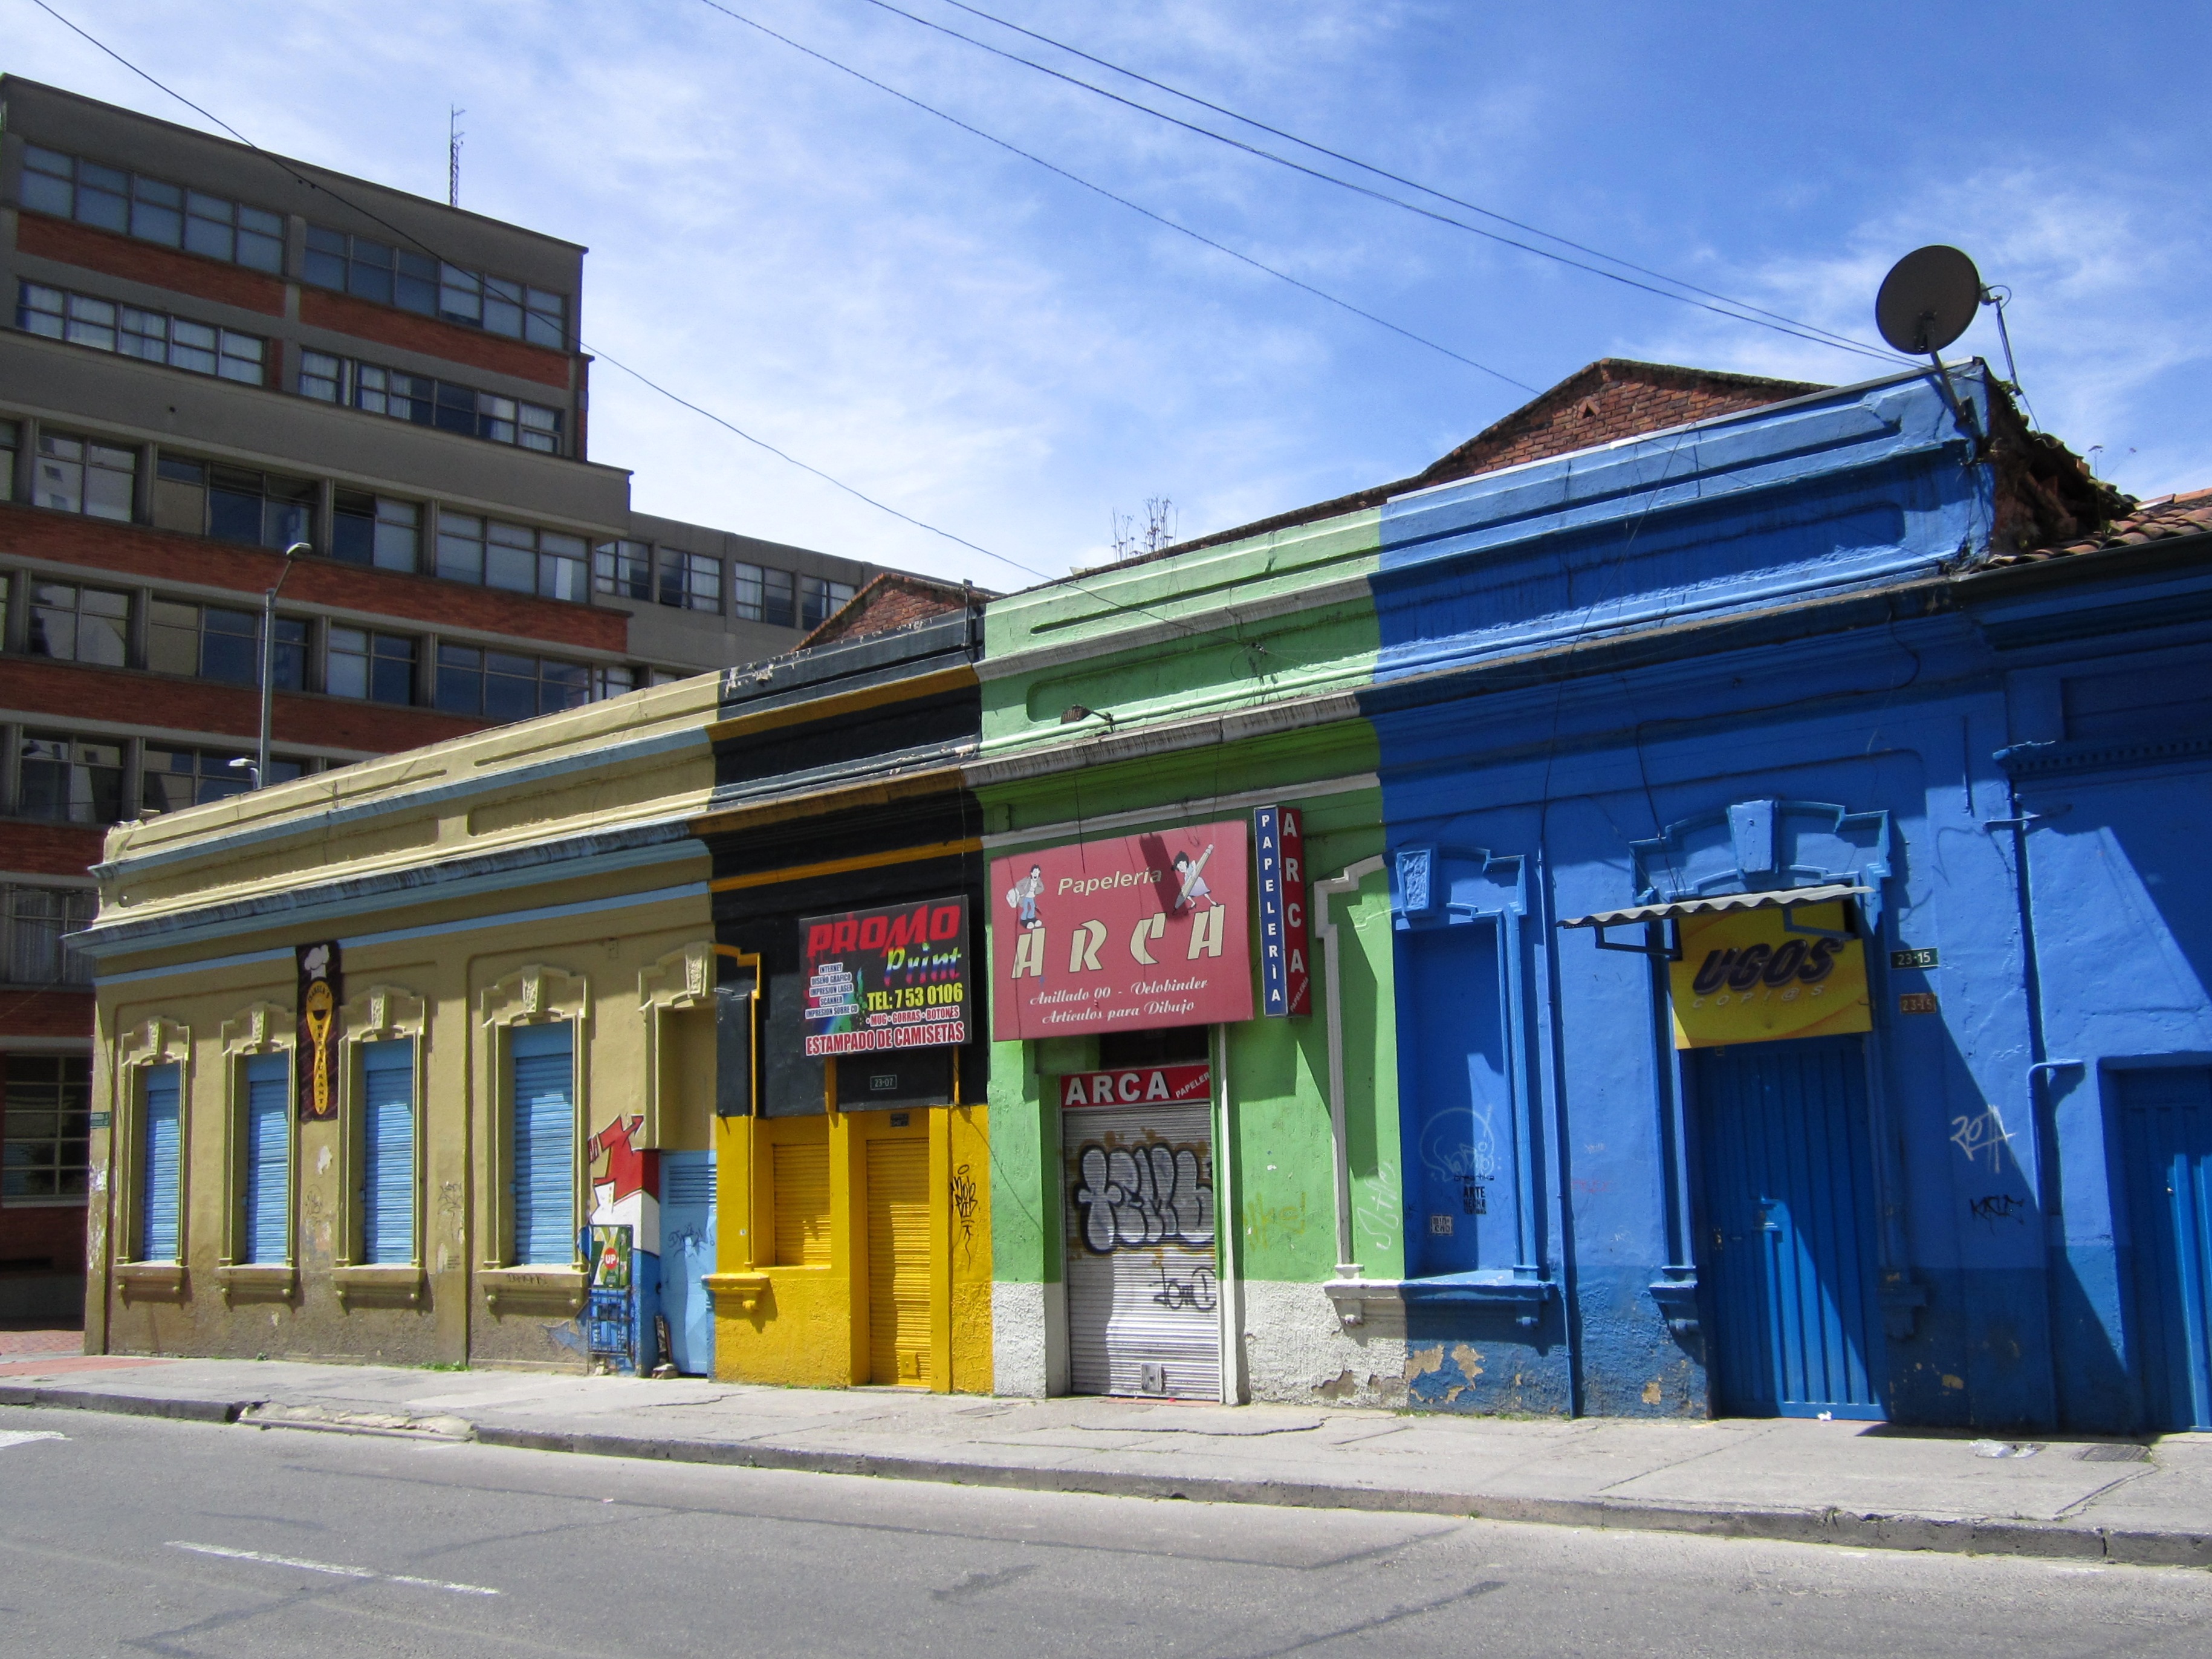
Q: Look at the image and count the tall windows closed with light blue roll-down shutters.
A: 4